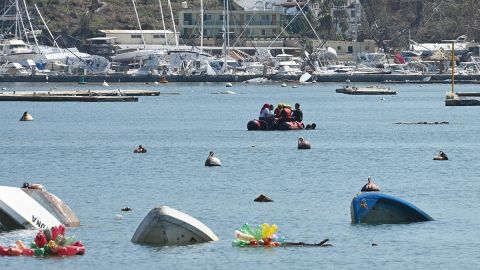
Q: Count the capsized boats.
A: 3